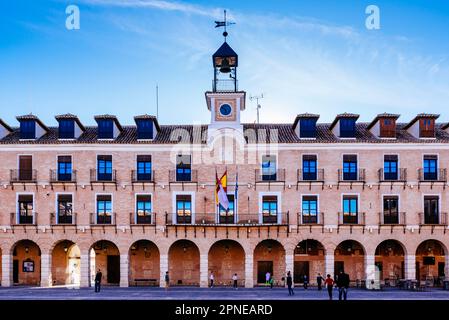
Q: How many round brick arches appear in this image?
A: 11